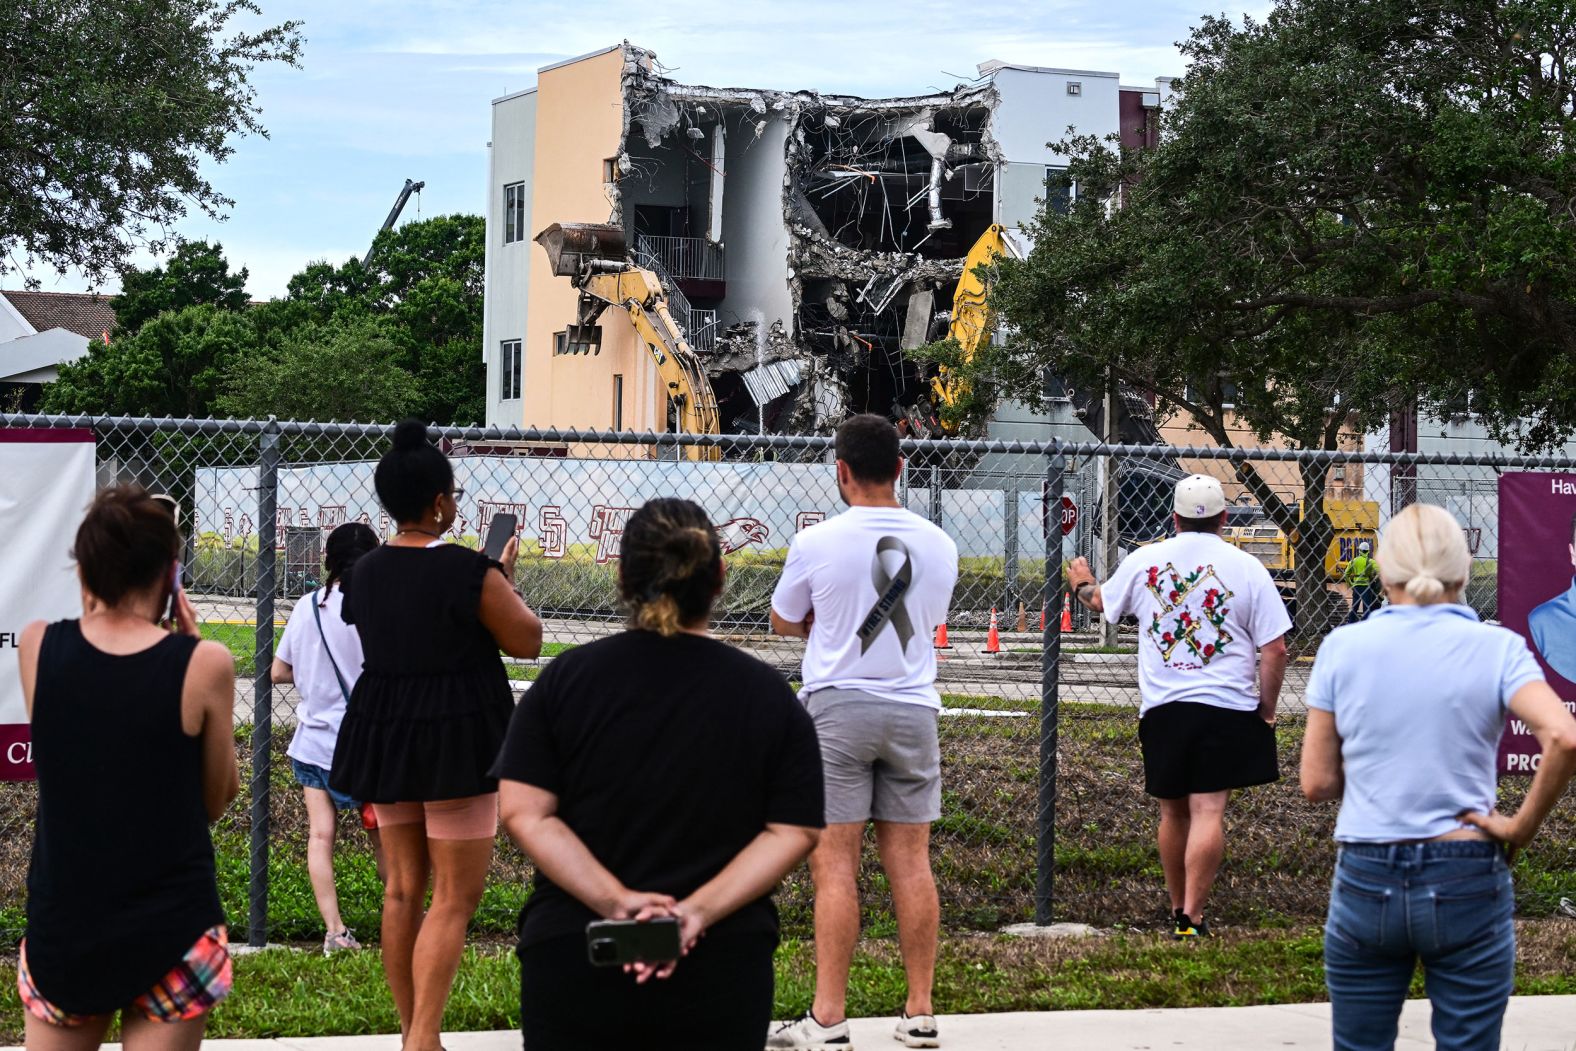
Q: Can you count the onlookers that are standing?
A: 7